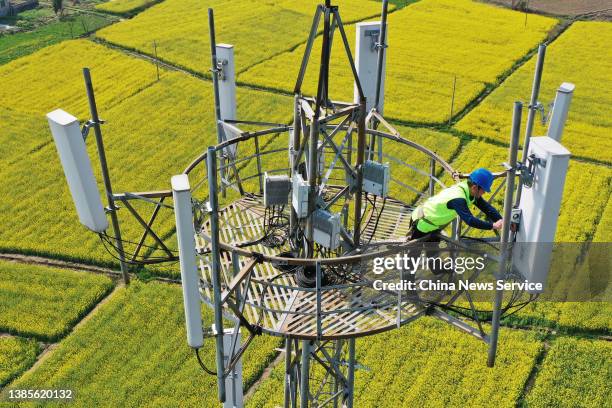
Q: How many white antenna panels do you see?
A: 7